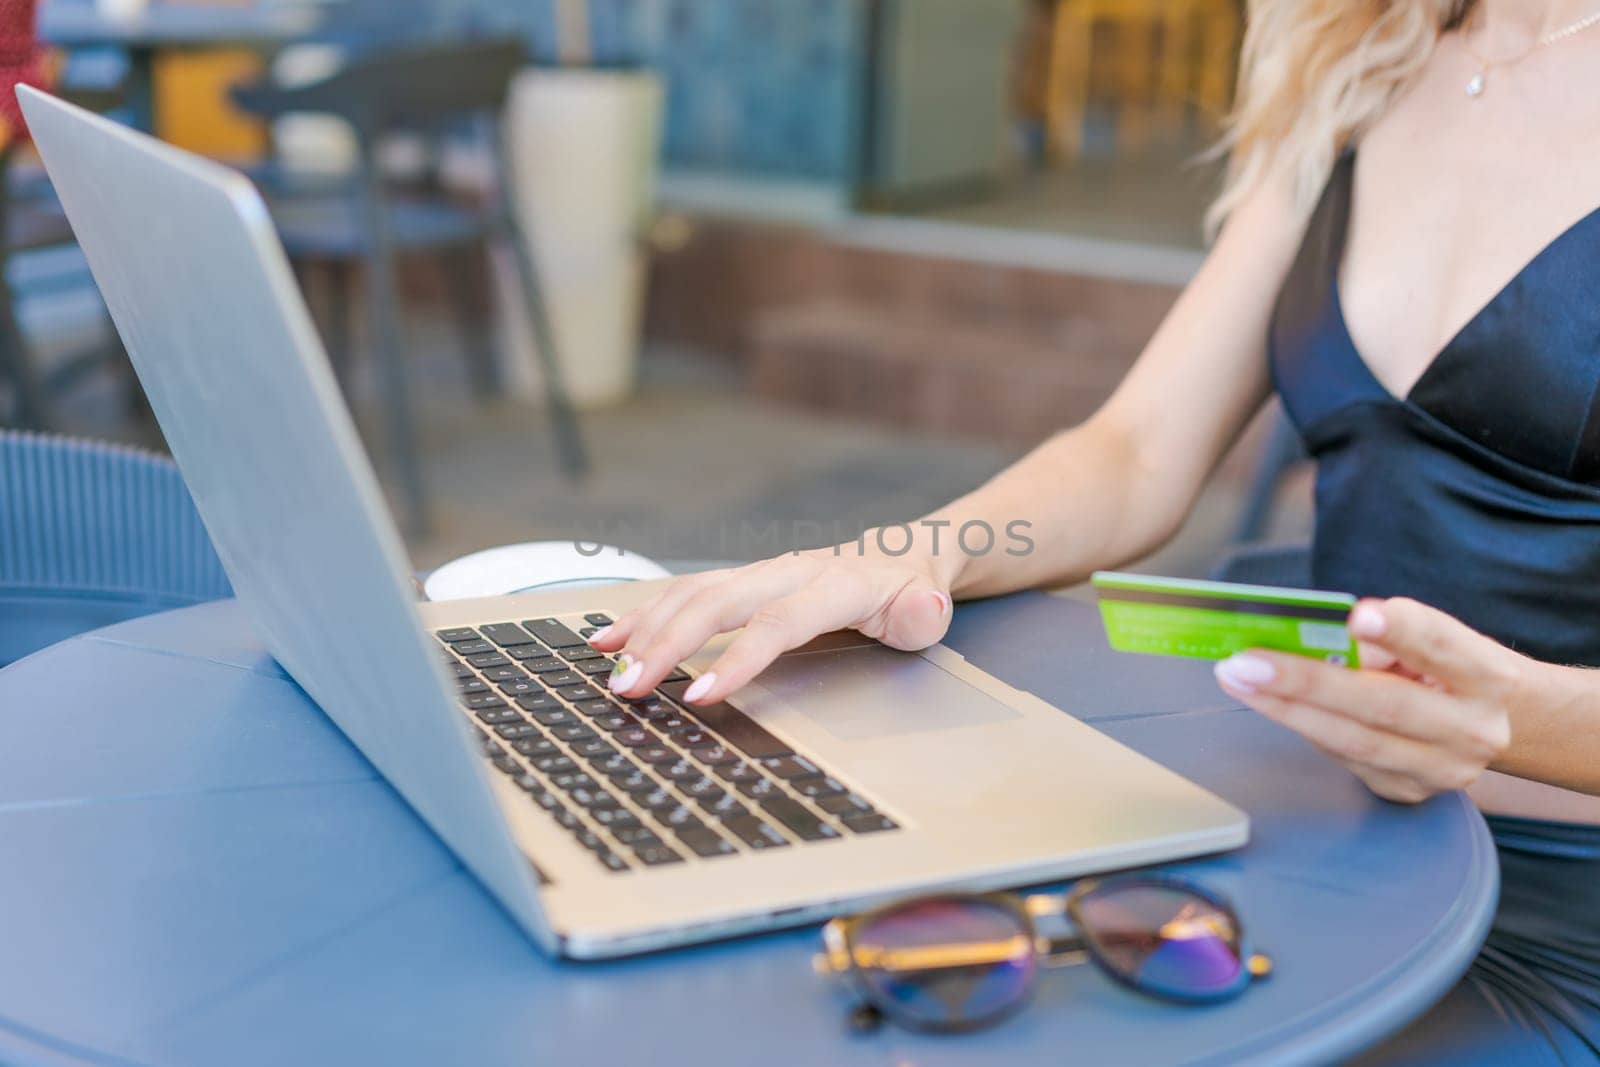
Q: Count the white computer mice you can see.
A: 1